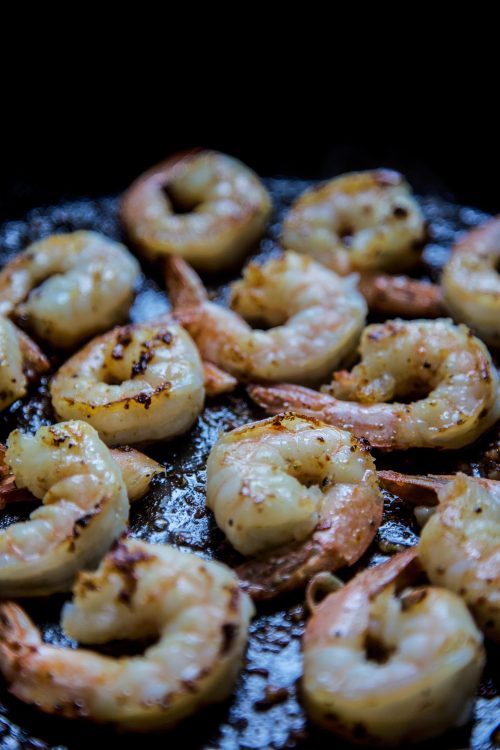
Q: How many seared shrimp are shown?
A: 13